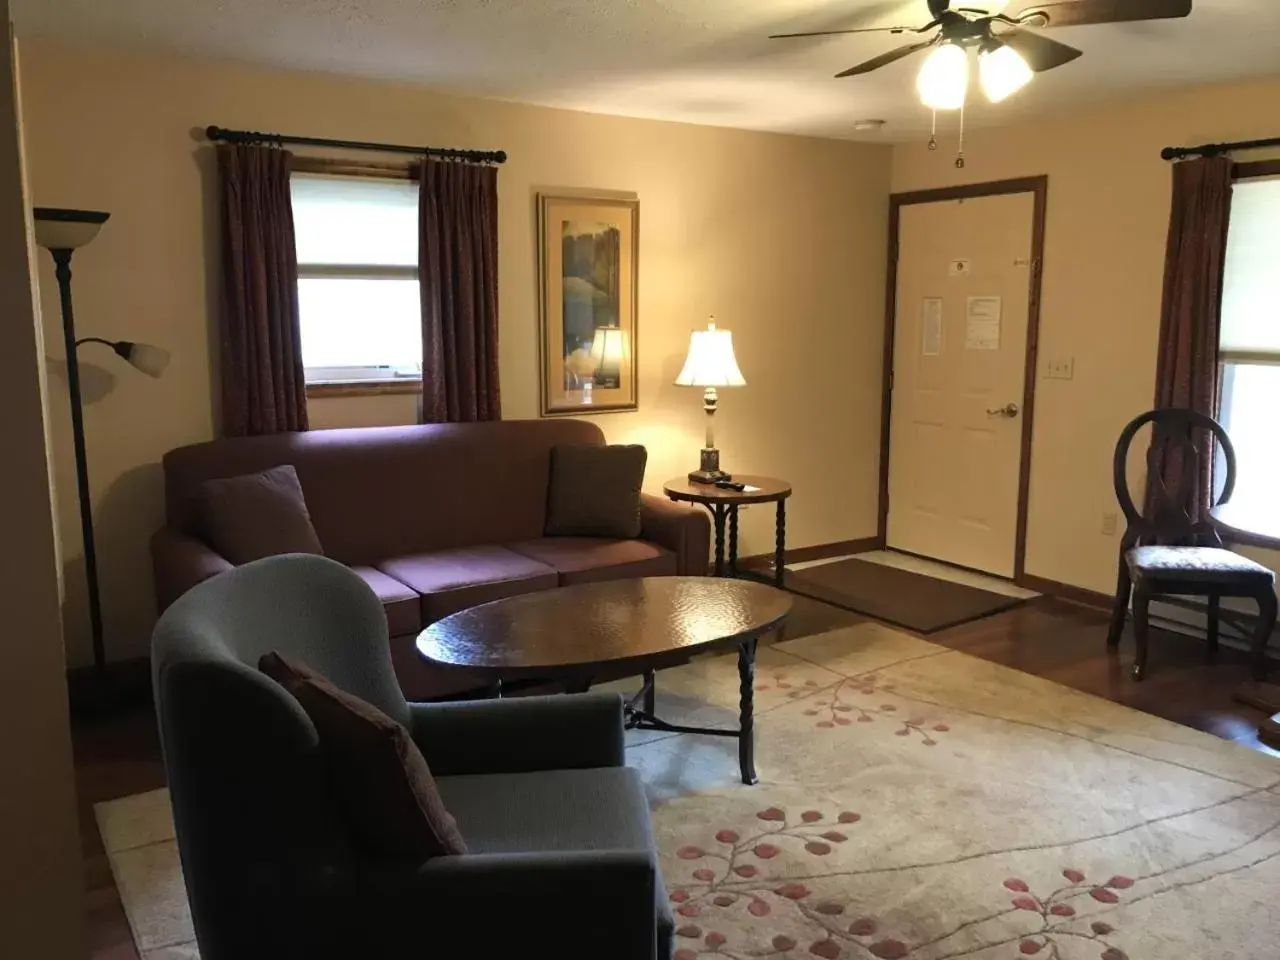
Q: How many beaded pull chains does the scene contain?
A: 2